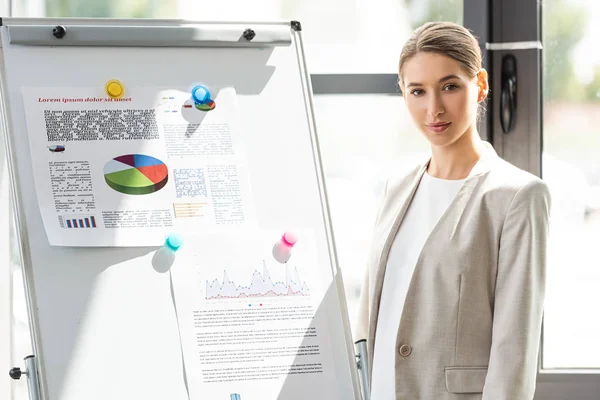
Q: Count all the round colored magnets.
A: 4